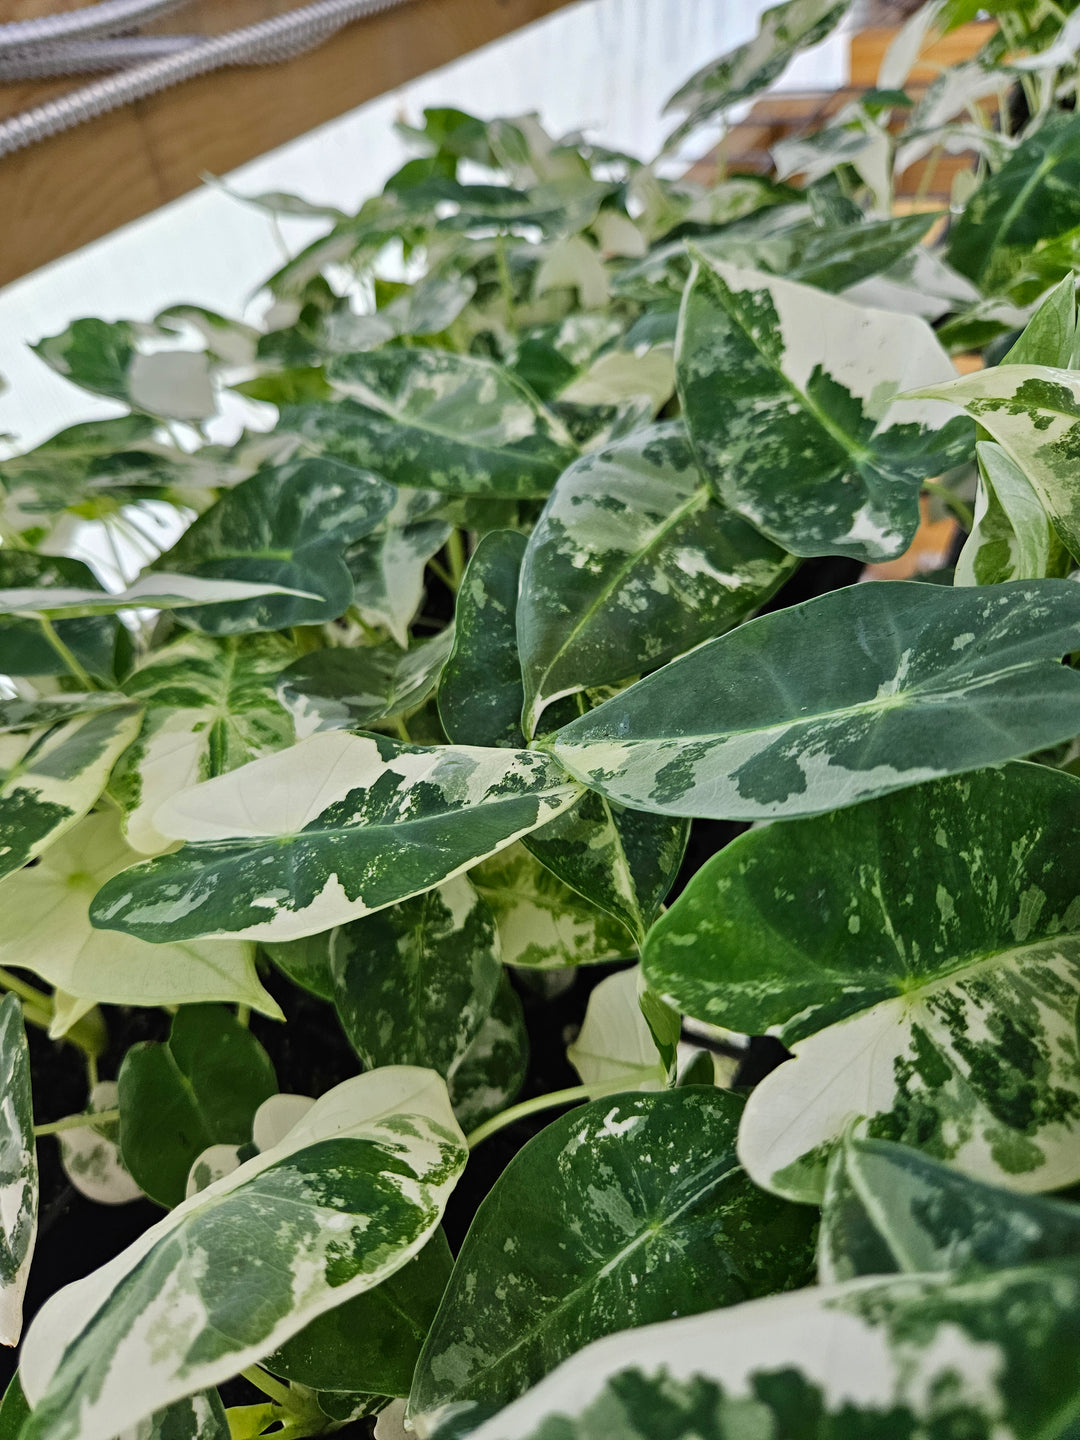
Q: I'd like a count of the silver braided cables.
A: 3